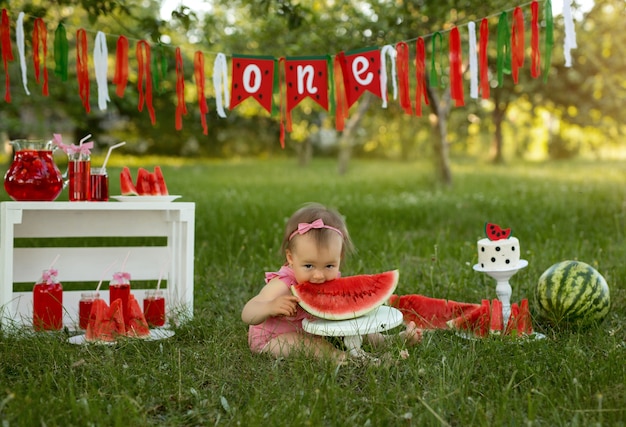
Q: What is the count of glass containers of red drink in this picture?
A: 7